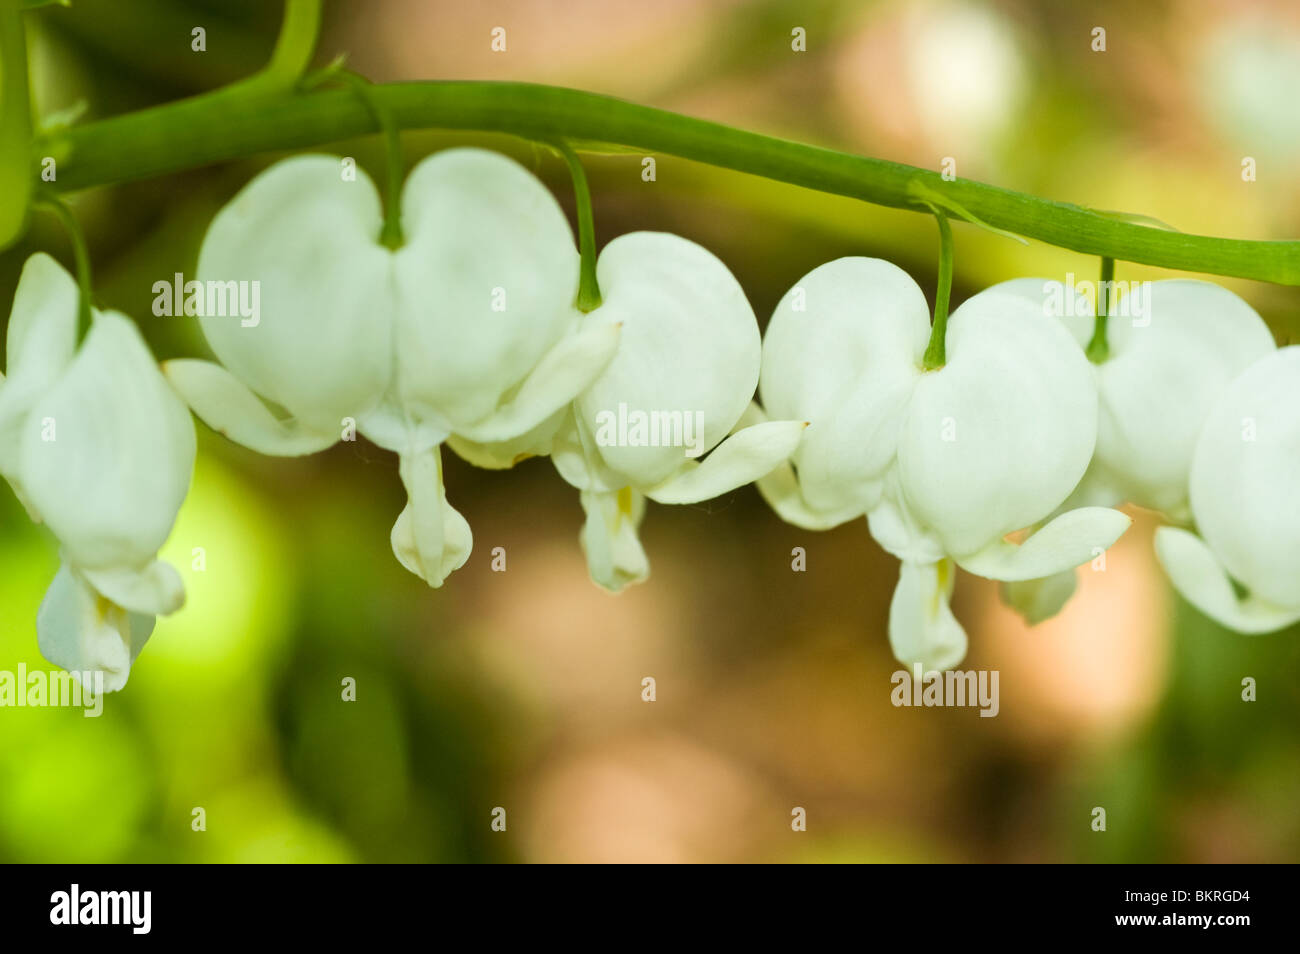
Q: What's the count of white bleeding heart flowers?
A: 6